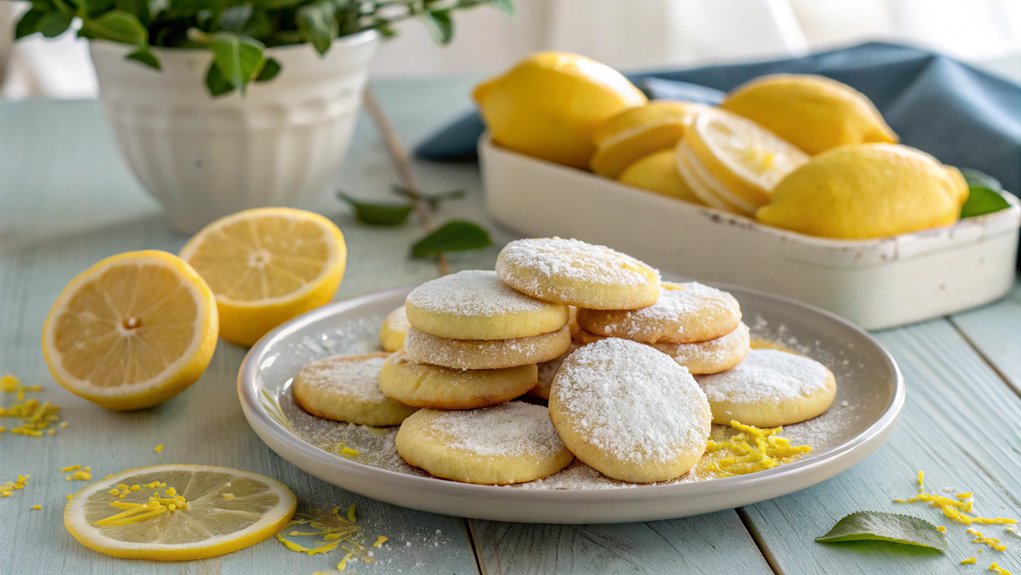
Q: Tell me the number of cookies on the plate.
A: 12